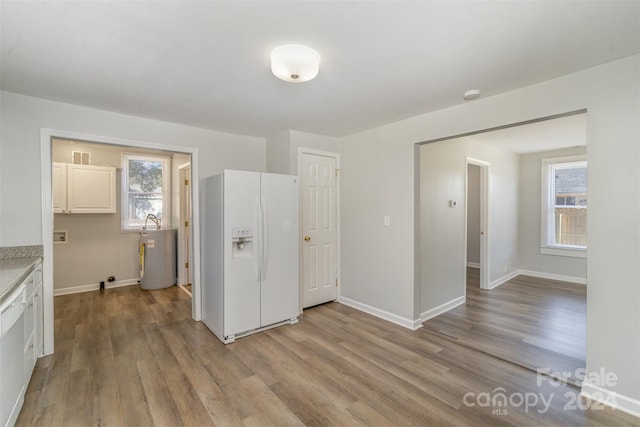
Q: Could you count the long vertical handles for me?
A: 2